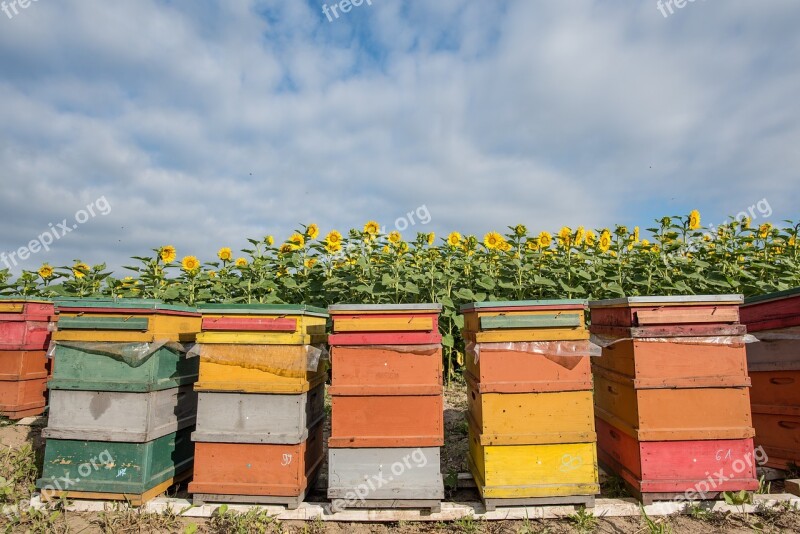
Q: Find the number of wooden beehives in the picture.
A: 7